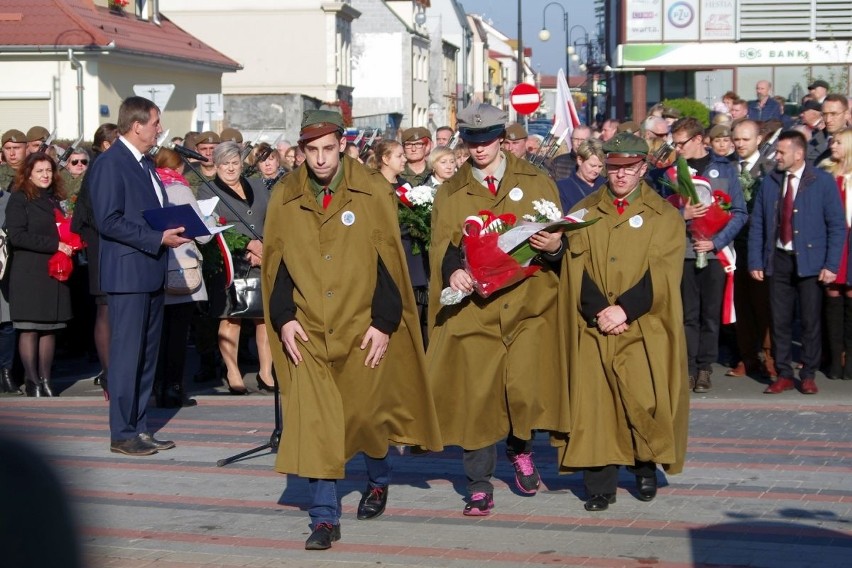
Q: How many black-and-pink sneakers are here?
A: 2